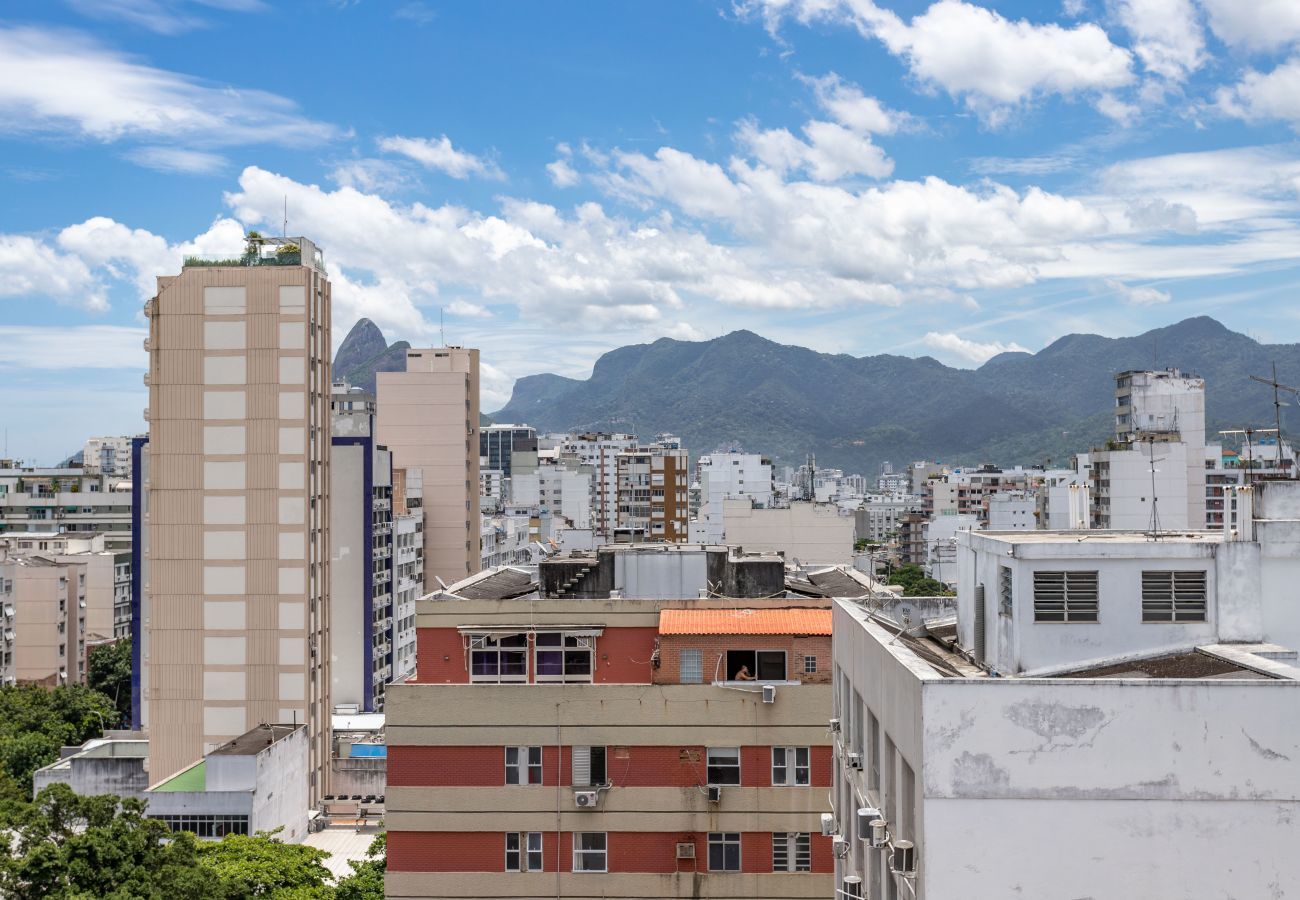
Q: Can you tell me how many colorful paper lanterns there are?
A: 0